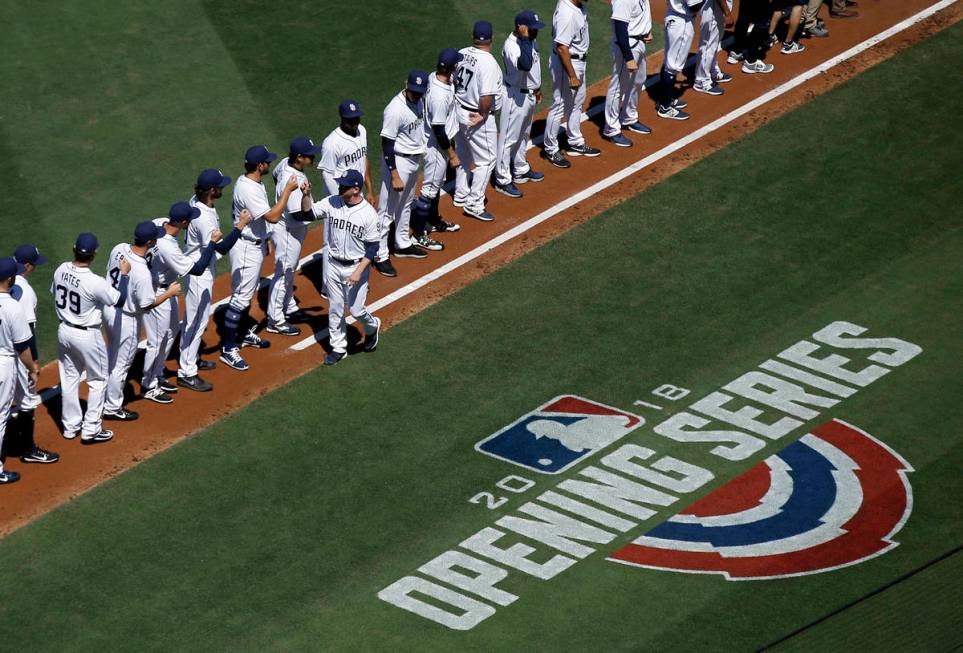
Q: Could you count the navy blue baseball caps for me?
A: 14